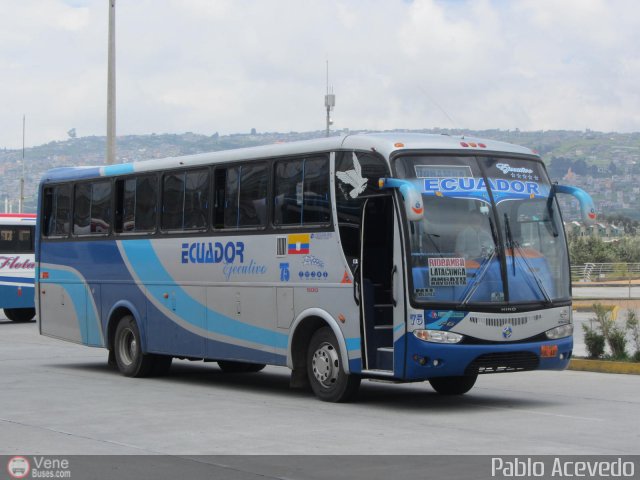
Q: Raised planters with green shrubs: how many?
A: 1